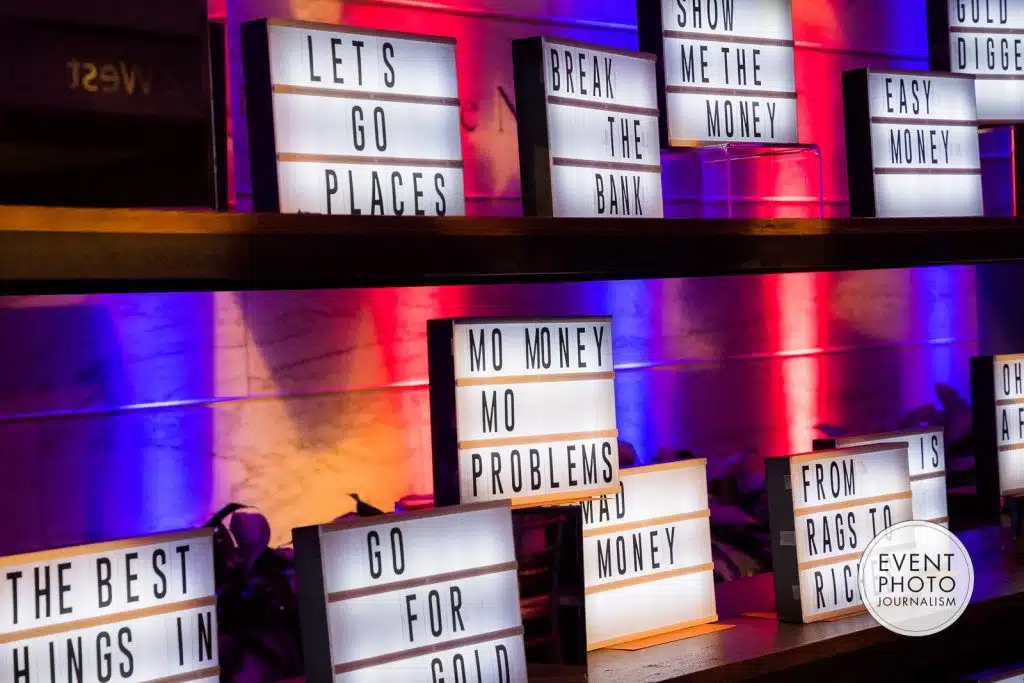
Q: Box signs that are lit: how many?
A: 12